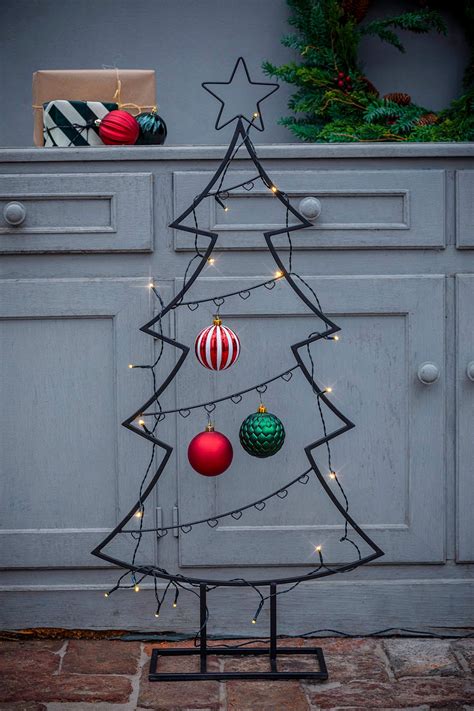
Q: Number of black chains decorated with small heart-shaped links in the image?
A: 4